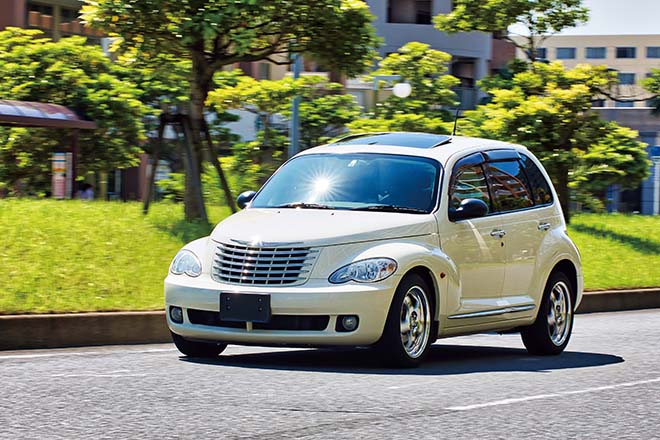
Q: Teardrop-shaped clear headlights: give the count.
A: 2